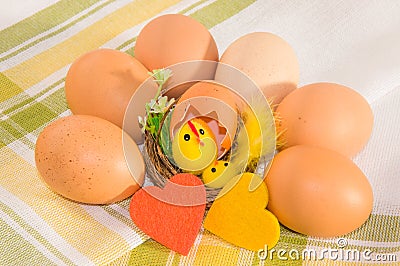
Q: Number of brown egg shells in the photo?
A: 7